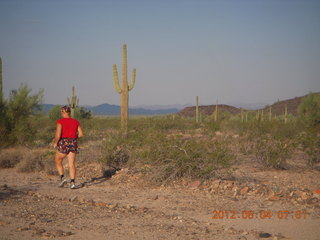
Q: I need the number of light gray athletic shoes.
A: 2